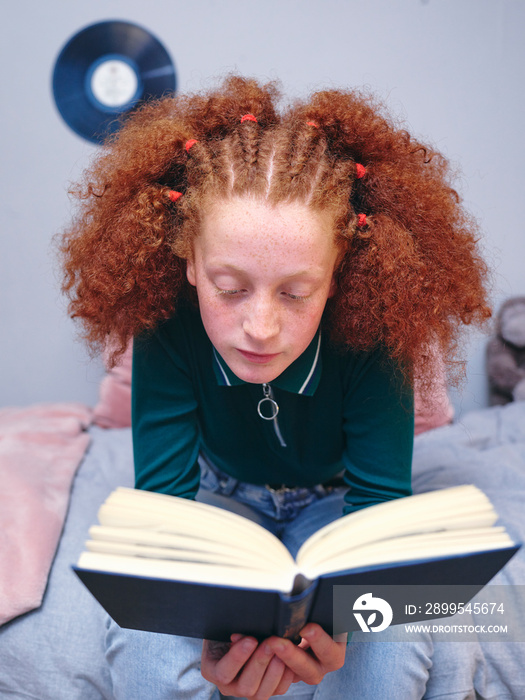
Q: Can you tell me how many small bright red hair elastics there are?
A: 6